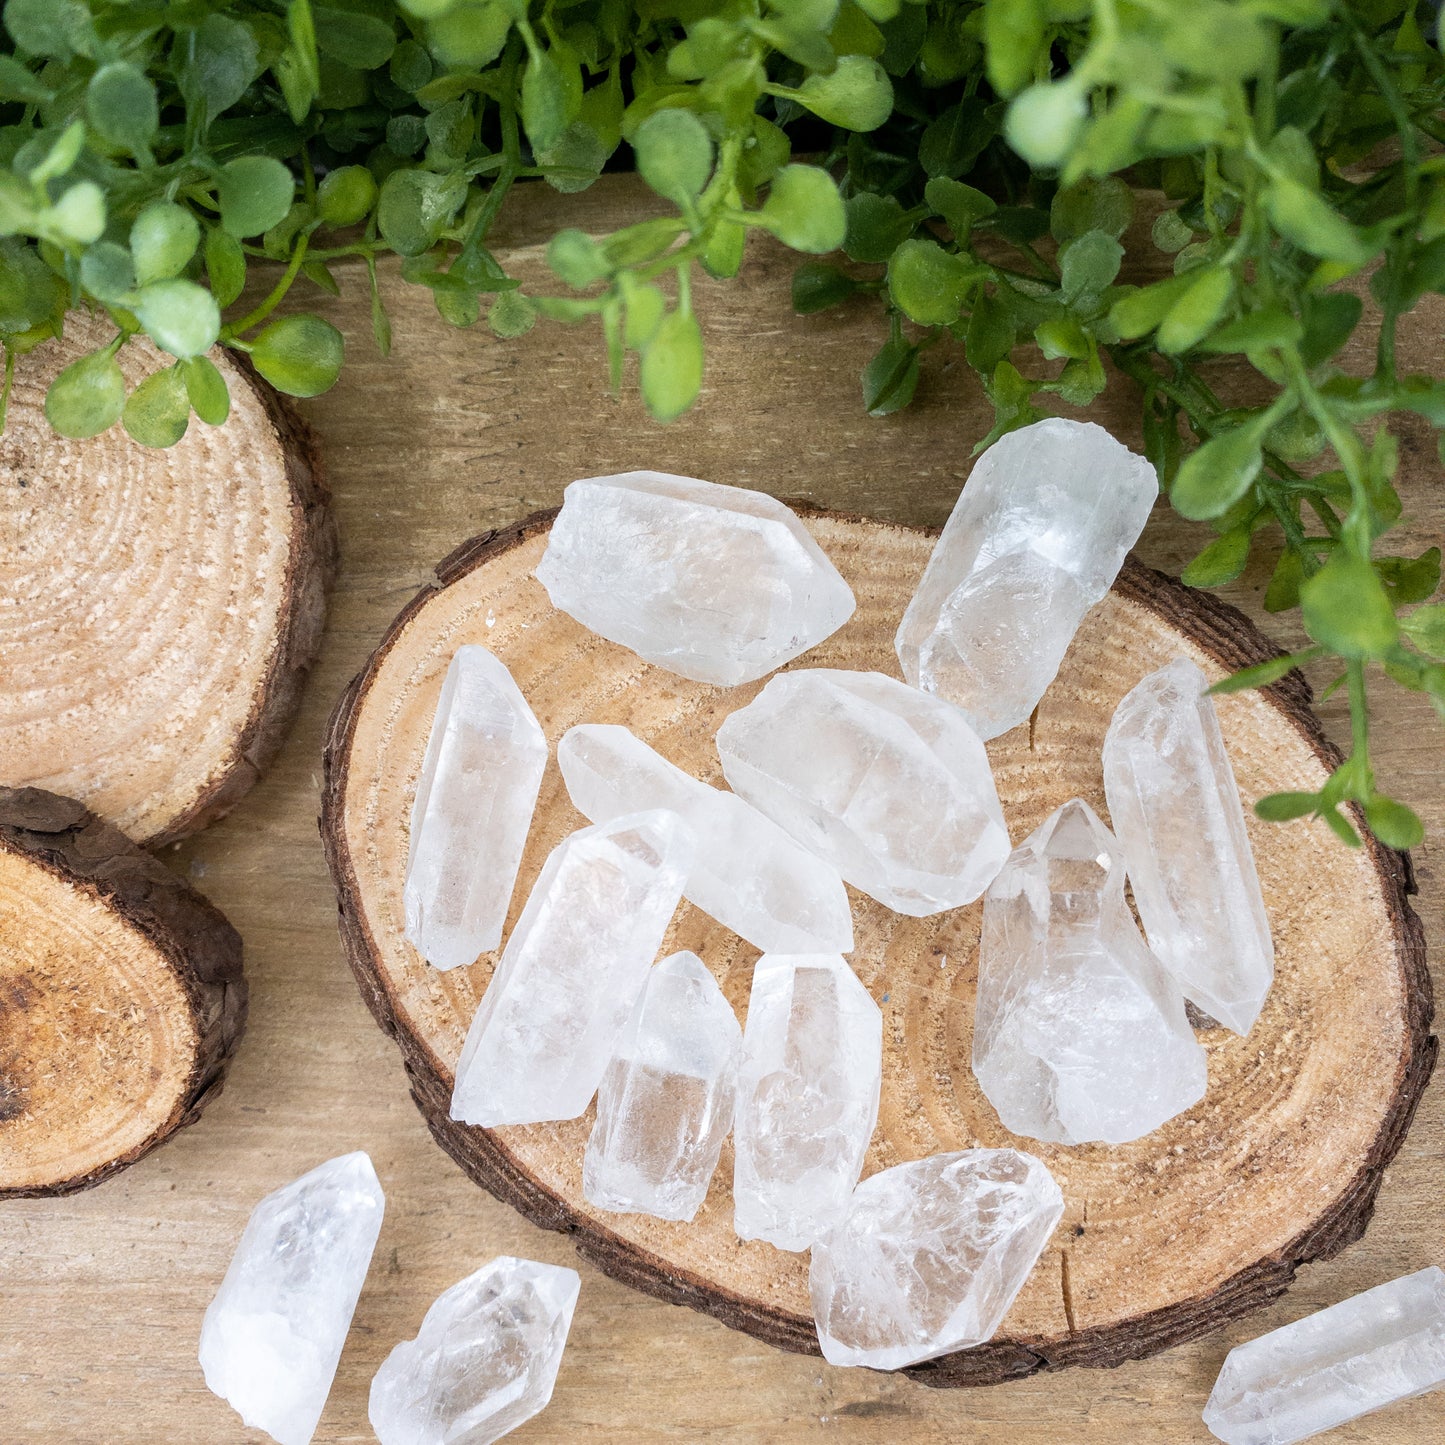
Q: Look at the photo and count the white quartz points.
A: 14